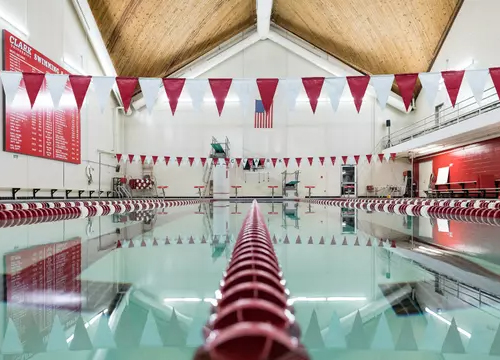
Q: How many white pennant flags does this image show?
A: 11